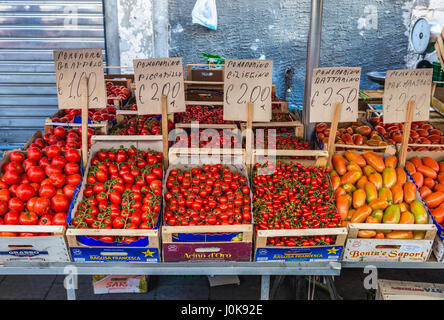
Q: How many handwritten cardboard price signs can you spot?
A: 5